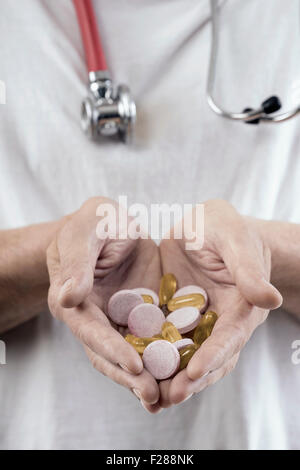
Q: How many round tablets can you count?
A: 7